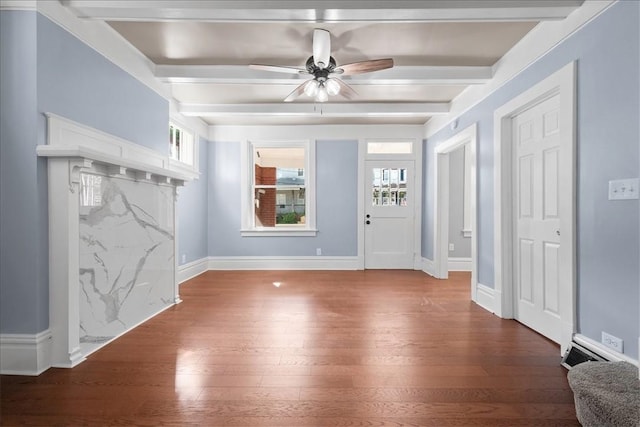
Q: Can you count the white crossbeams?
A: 3